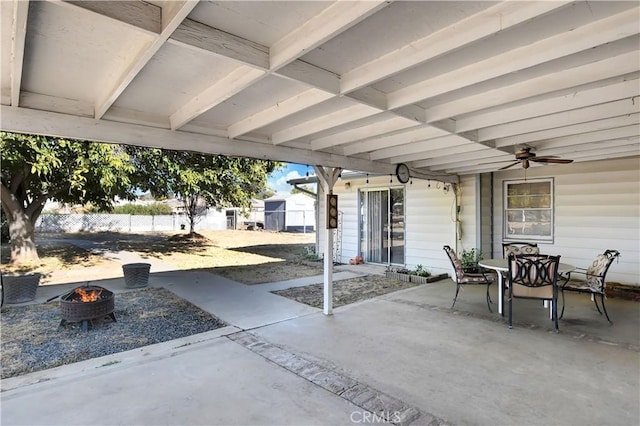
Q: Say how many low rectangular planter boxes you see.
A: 1